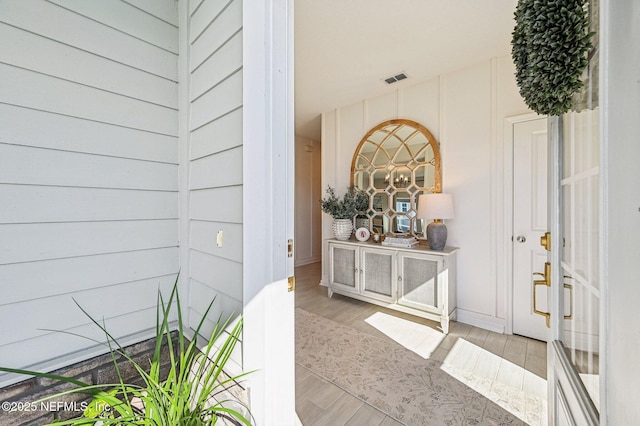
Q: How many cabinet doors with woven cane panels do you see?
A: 3